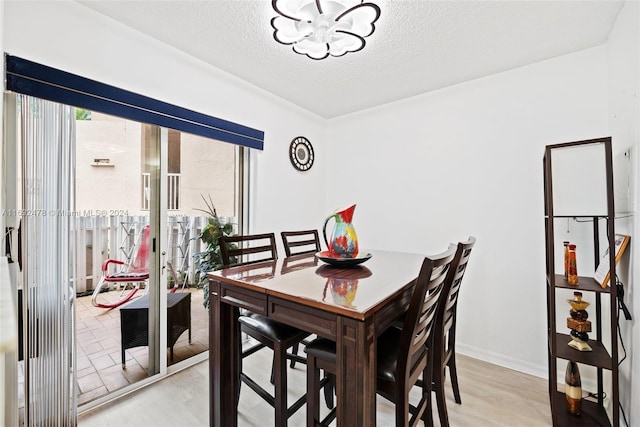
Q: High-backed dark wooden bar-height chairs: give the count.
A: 4